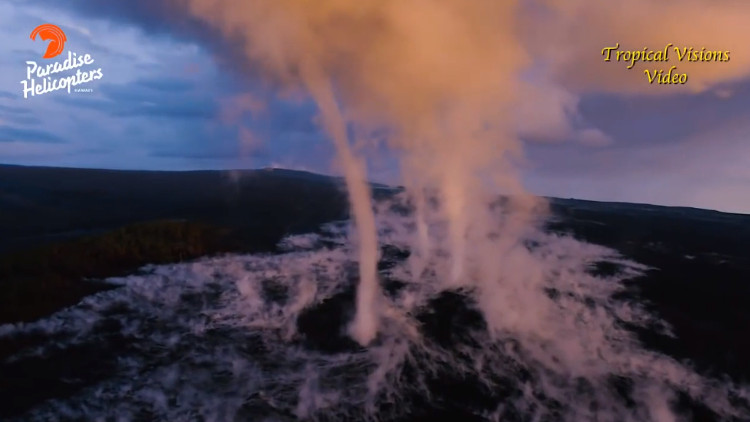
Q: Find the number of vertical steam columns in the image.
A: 3